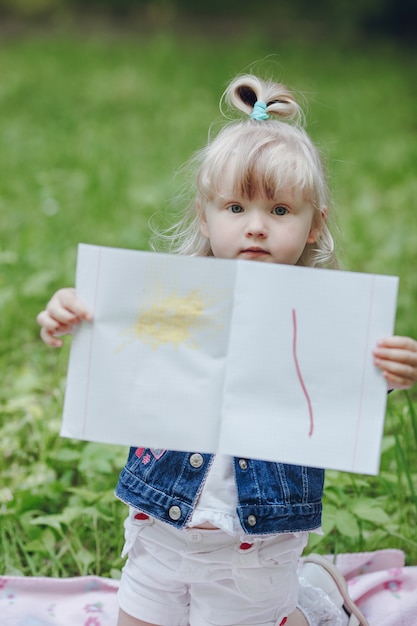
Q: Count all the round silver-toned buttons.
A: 4